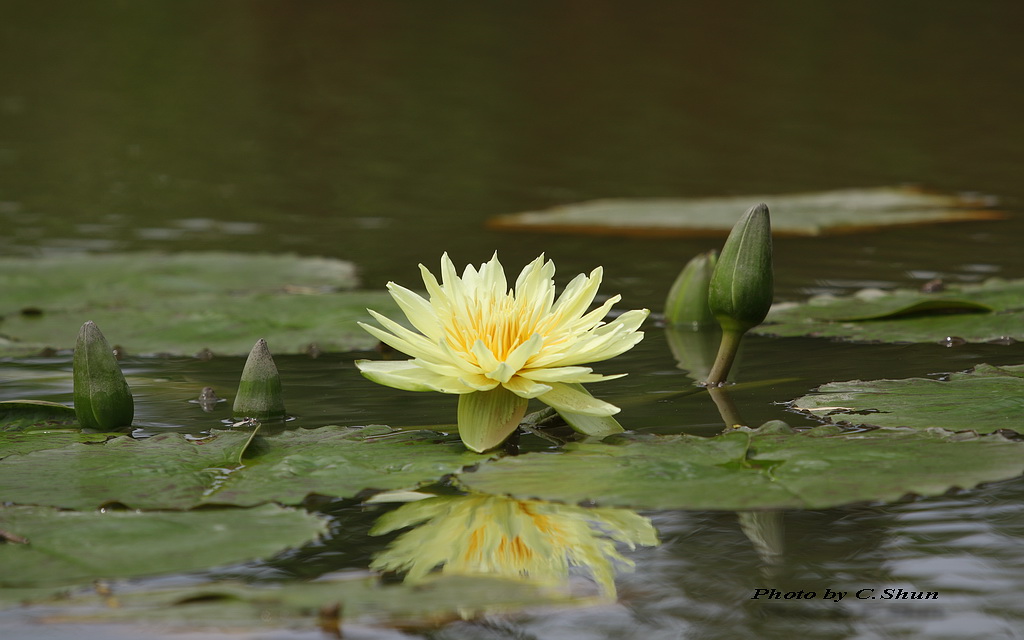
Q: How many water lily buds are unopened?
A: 4